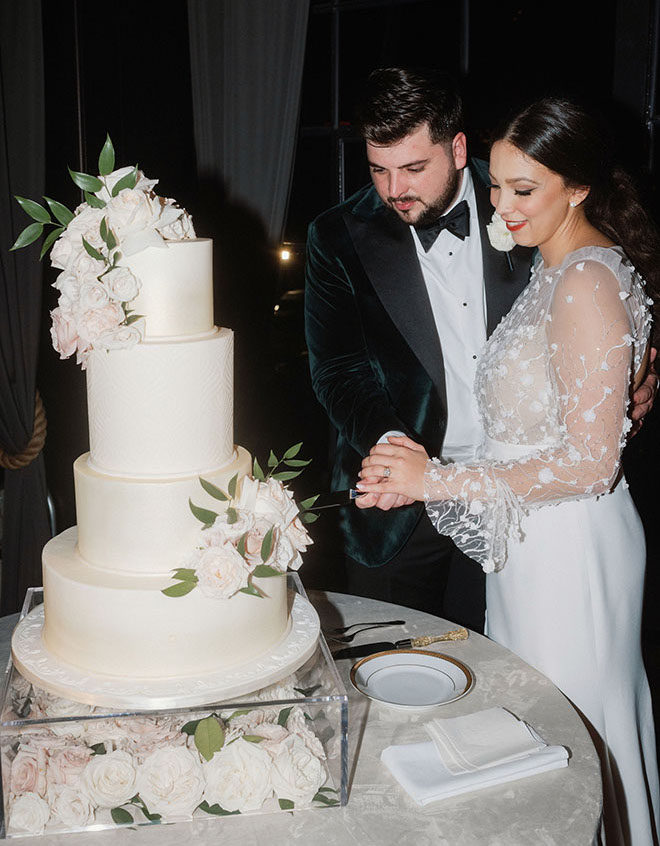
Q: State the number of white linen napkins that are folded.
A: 2